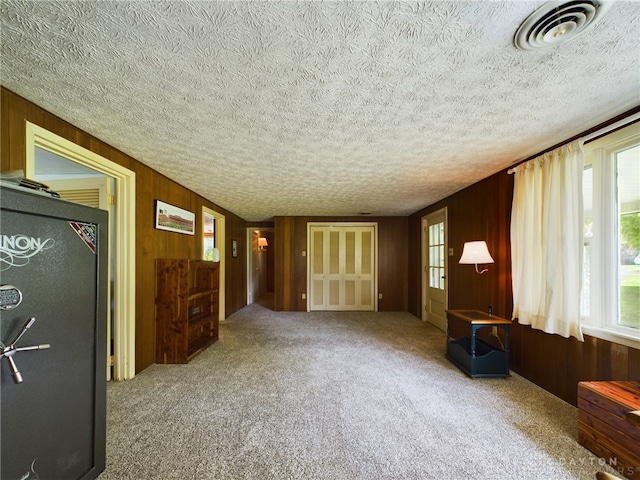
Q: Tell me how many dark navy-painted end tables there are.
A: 1